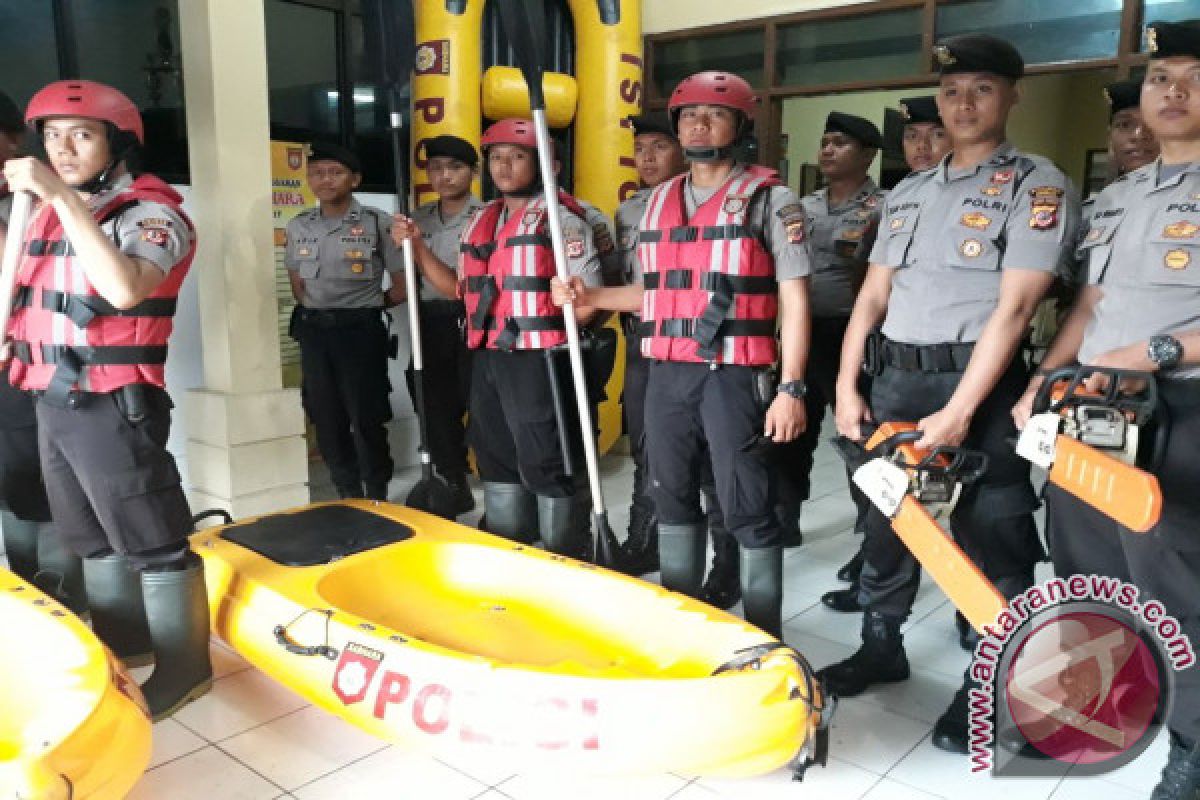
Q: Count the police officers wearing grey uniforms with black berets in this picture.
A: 8